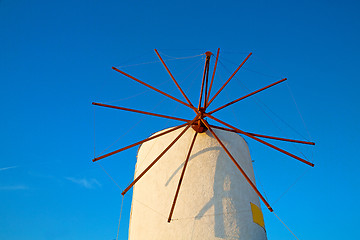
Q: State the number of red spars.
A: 12